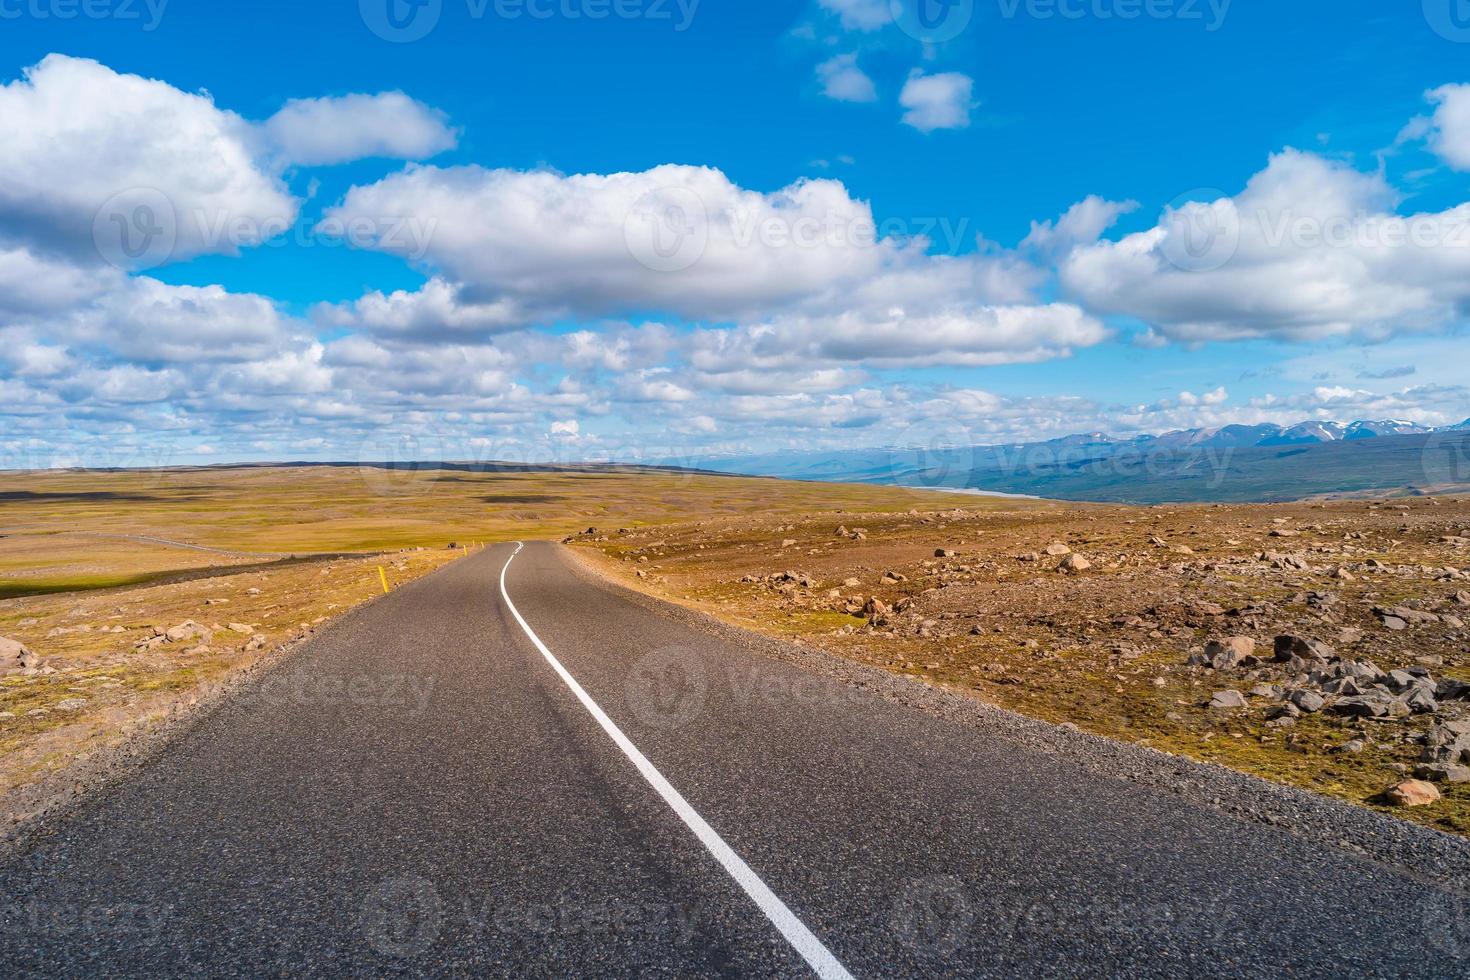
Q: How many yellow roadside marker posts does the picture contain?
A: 4